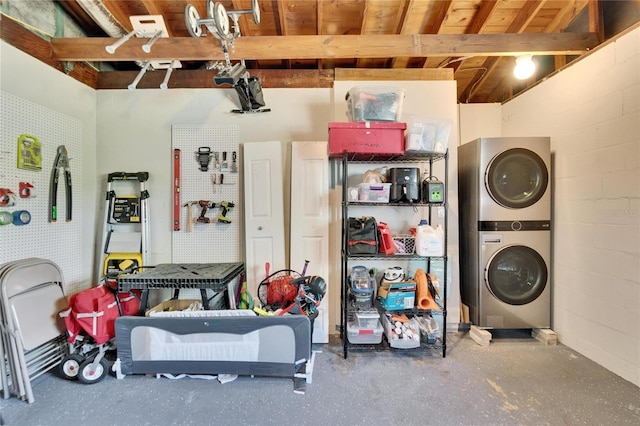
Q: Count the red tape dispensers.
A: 2